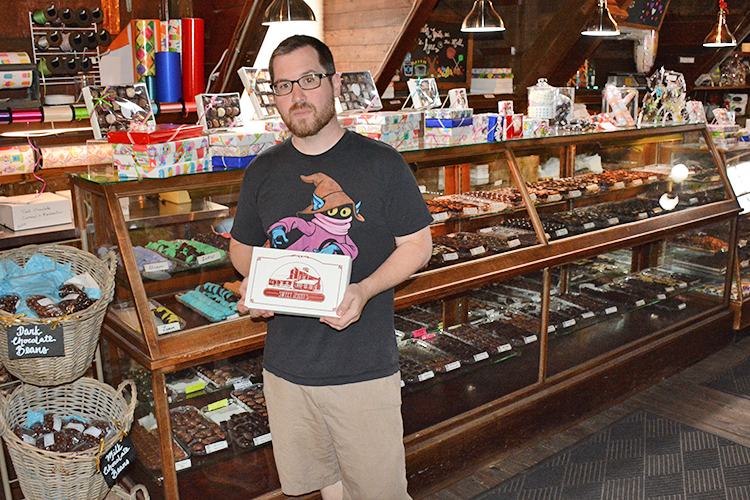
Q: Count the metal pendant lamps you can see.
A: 4